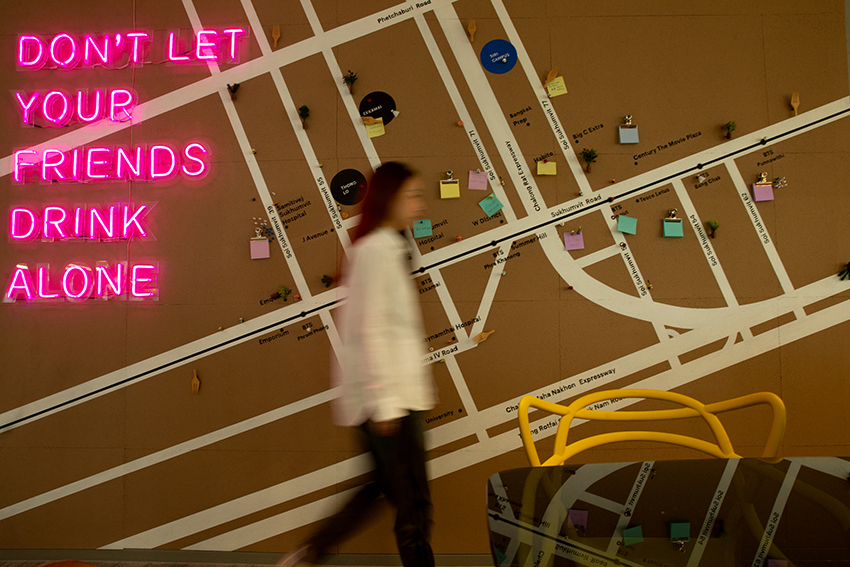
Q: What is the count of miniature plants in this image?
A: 9